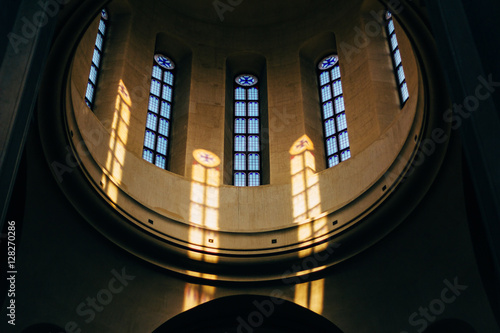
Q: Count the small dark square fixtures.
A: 8